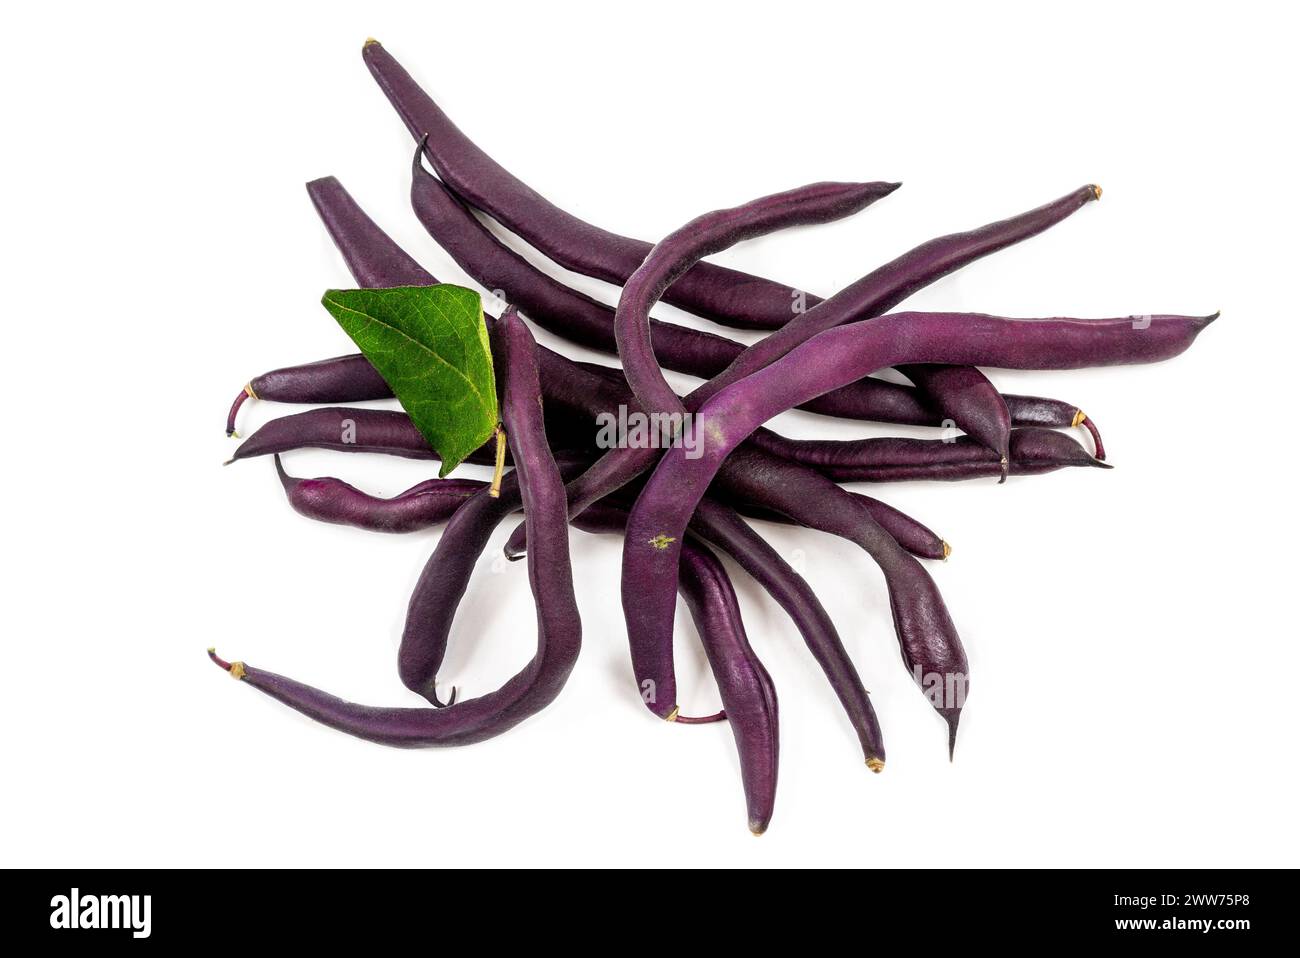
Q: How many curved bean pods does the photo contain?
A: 11